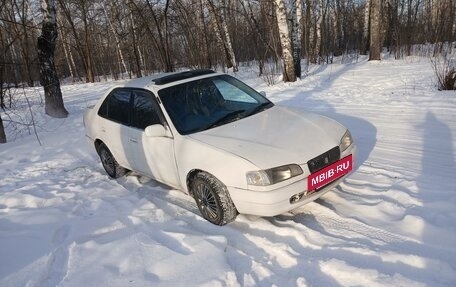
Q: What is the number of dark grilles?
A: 1